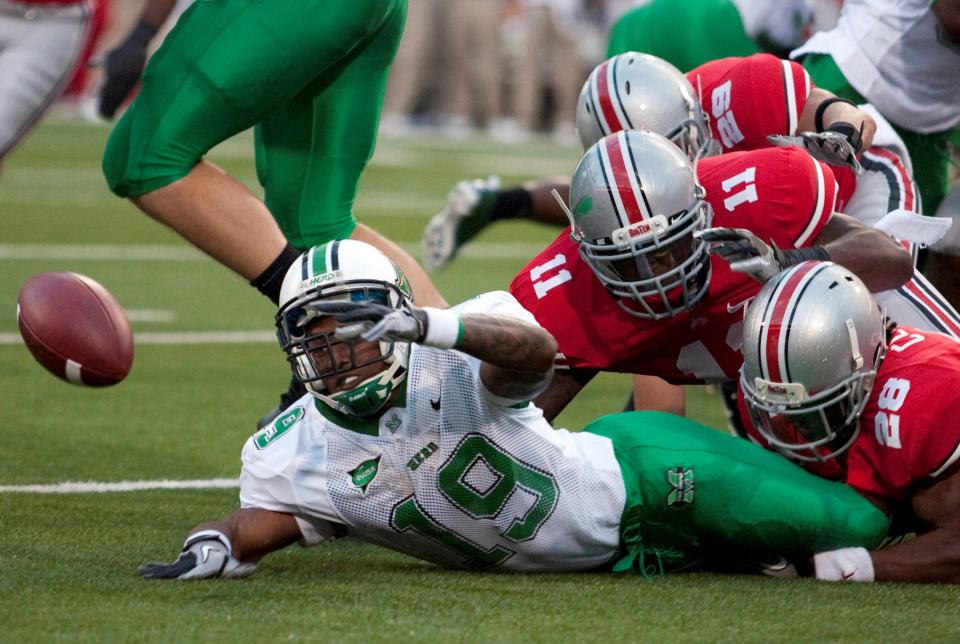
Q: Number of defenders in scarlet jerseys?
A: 3